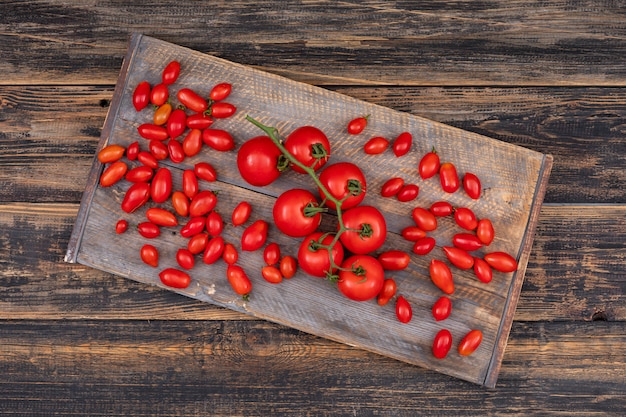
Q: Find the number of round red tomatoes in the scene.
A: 7